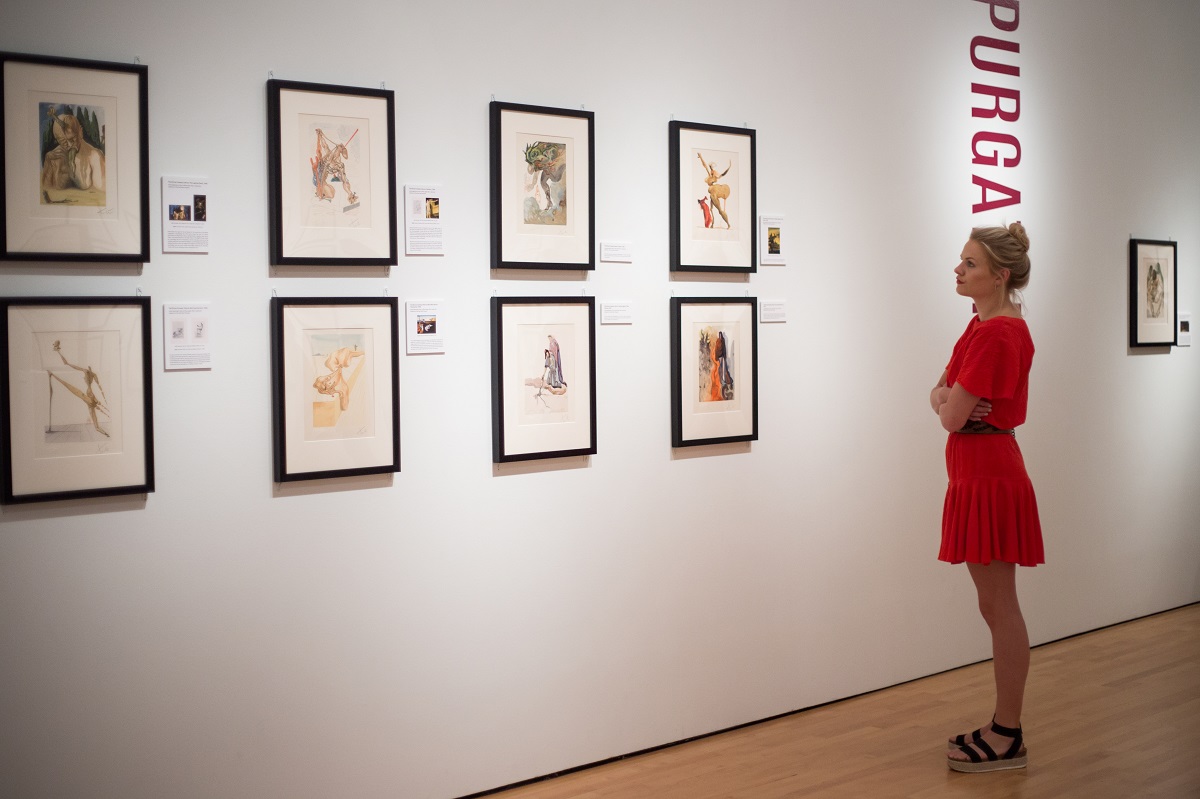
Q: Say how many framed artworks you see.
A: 9